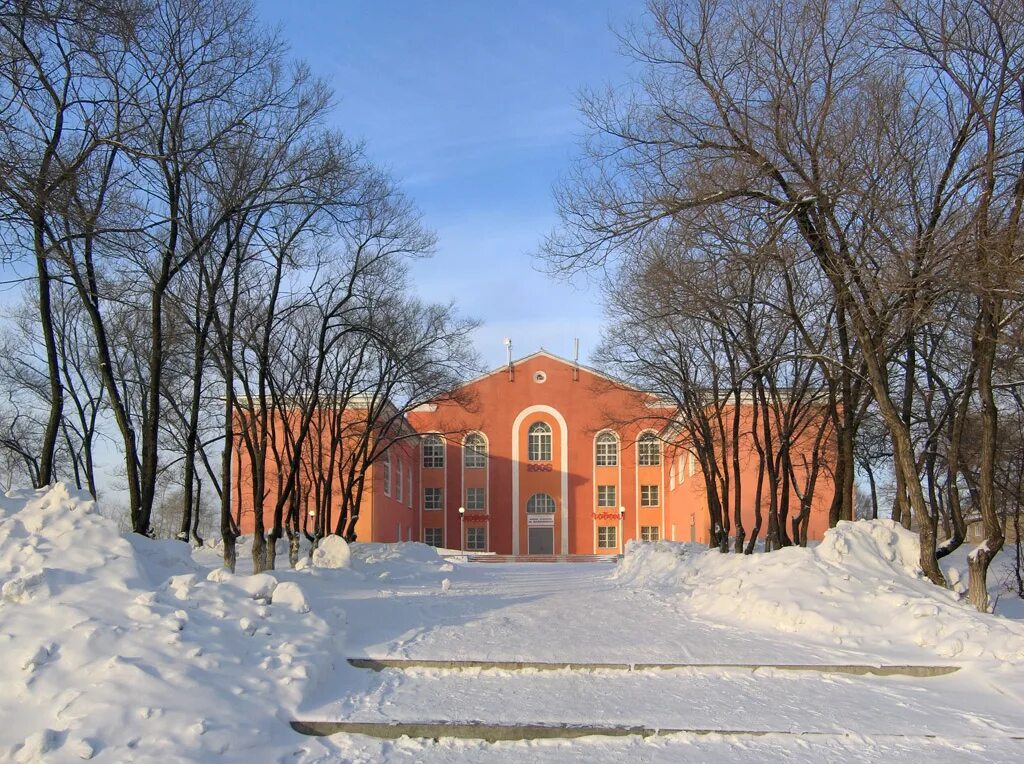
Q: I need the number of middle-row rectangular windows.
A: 4